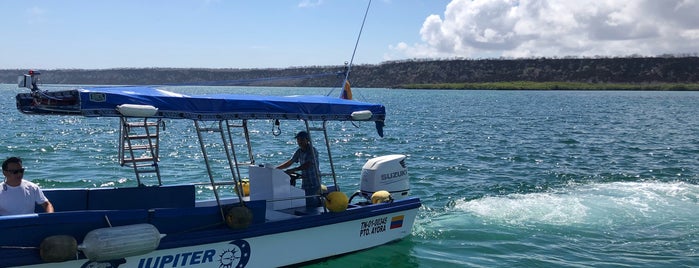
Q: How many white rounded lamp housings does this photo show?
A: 2